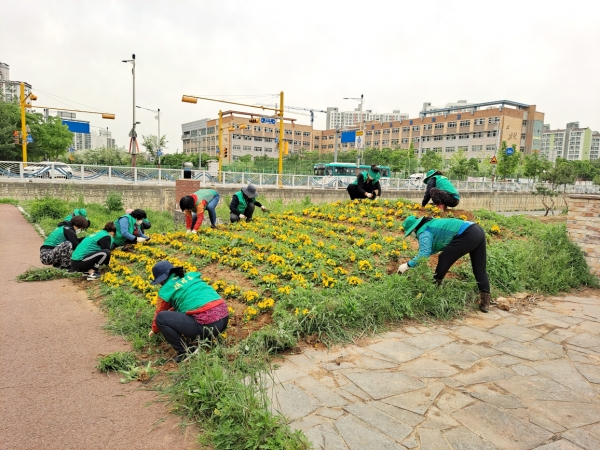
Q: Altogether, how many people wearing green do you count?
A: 11